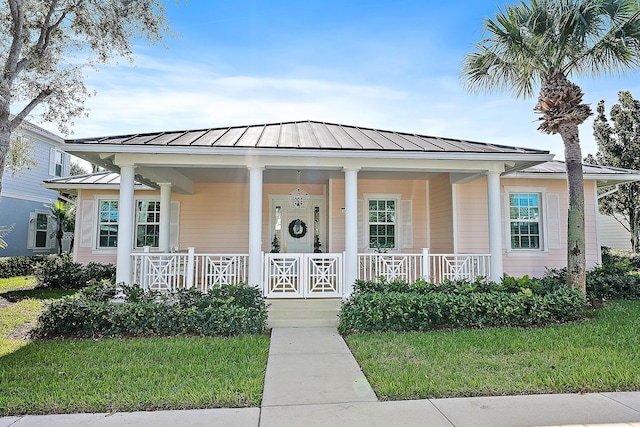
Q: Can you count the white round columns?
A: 5